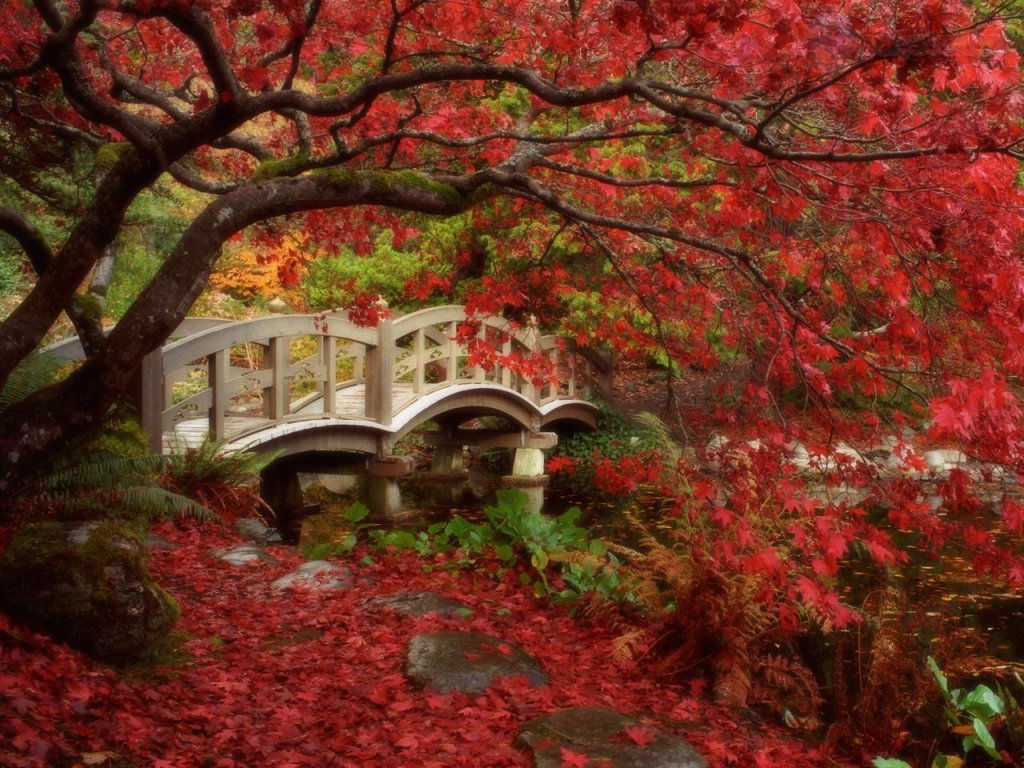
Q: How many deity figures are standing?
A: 0